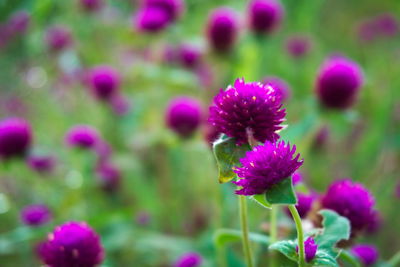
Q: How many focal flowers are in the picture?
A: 2